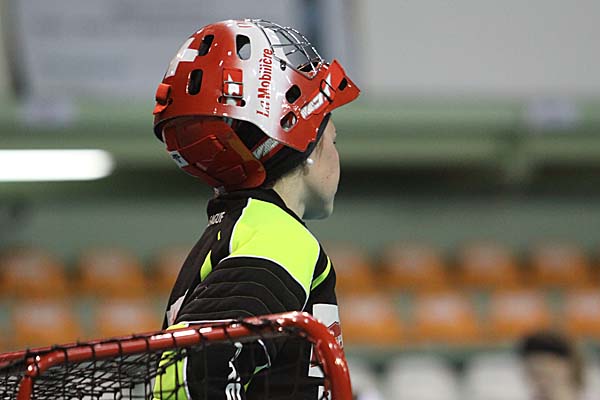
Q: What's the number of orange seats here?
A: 13